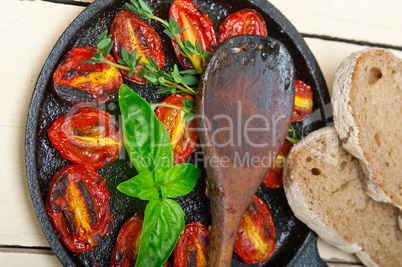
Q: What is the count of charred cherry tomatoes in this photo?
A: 12